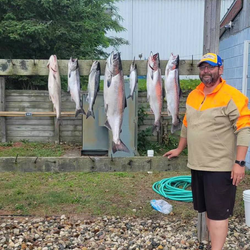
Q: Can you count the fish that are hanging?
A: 7